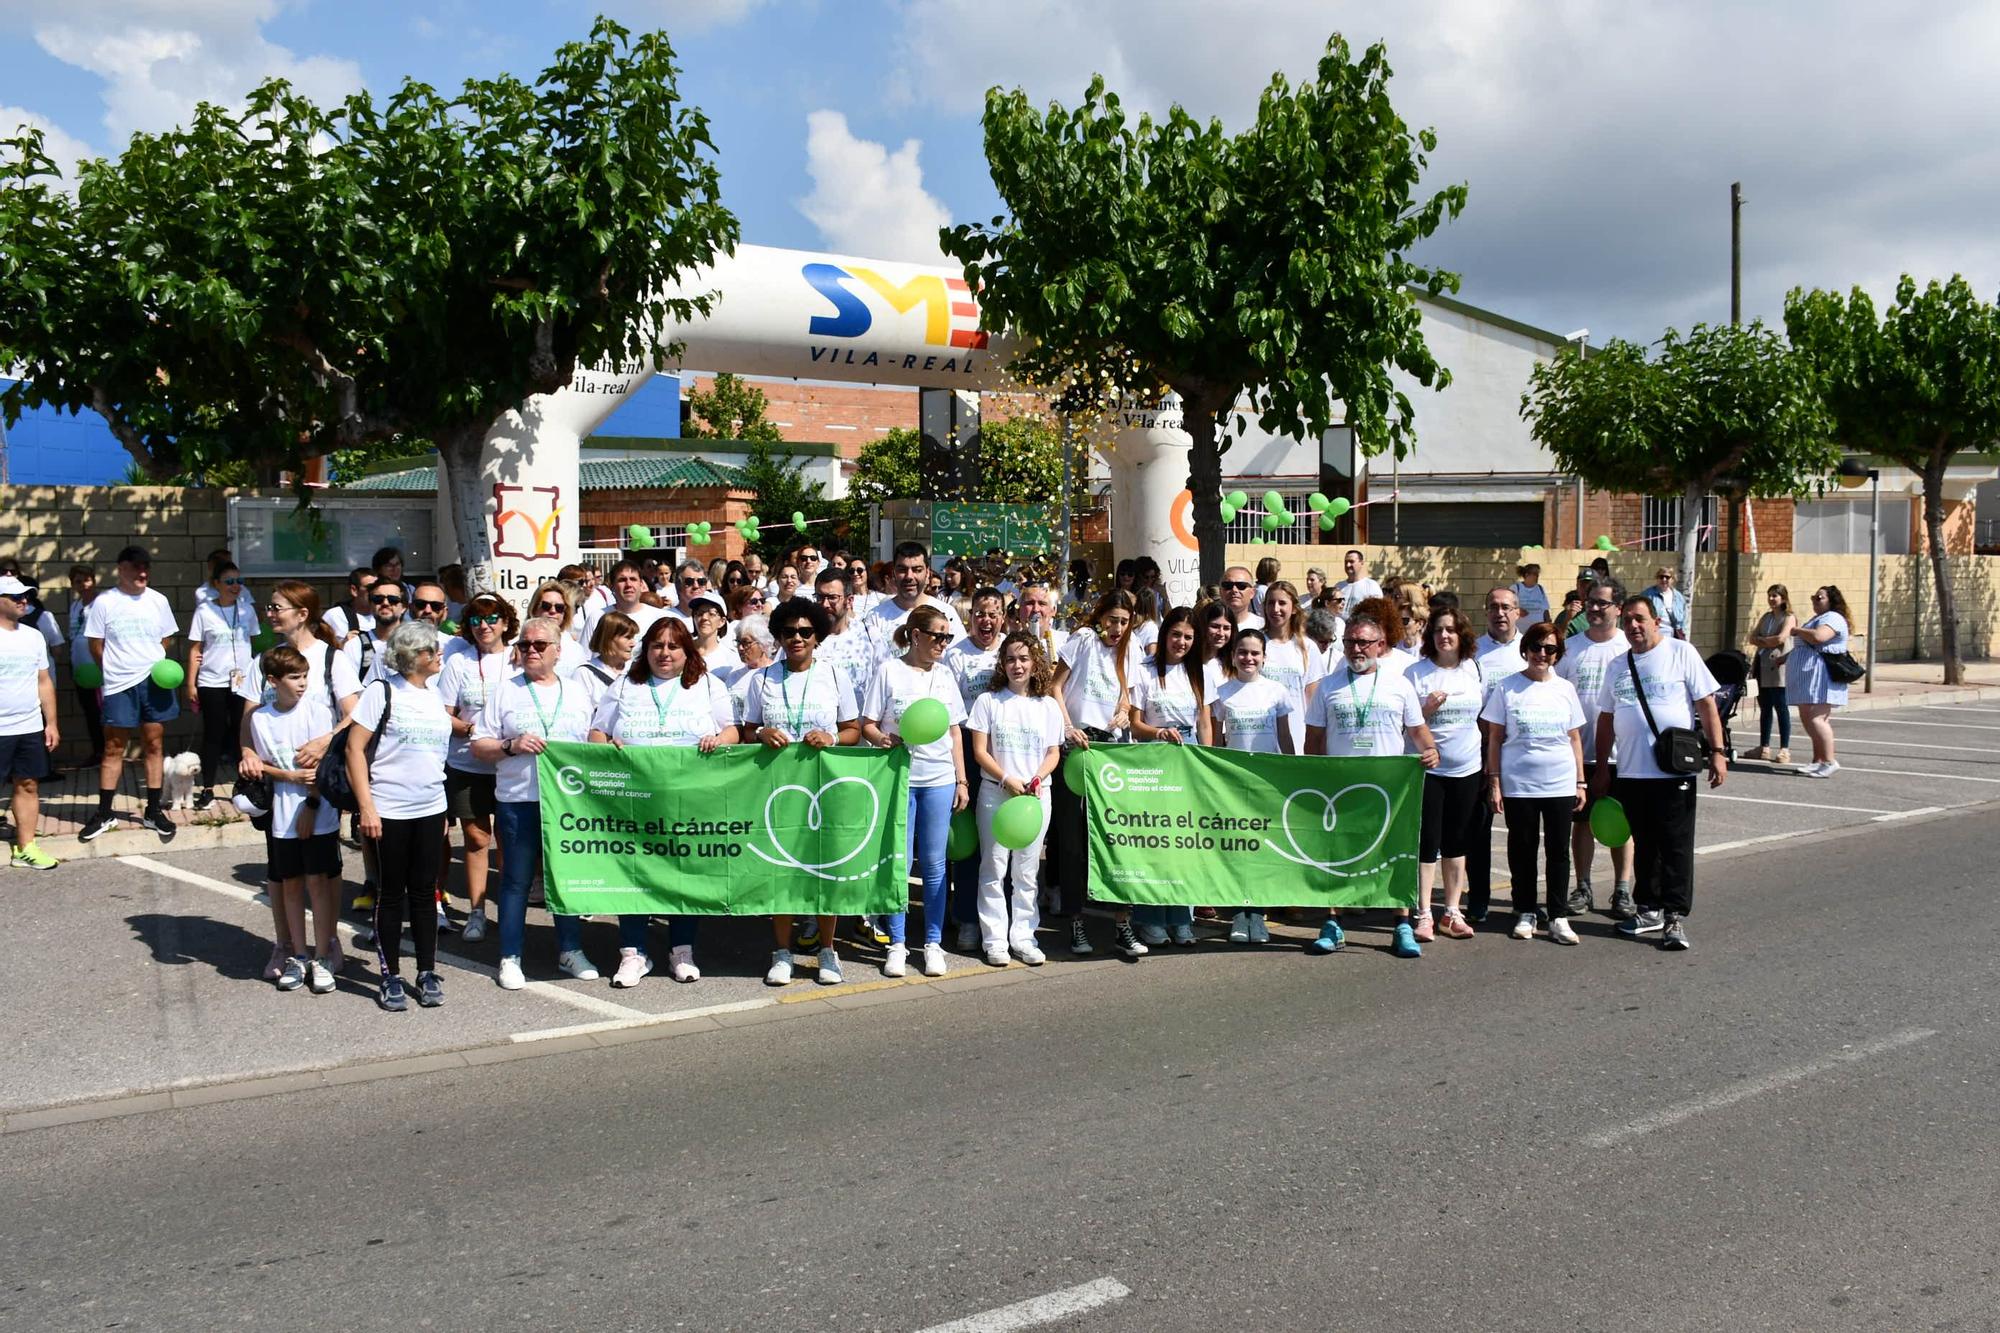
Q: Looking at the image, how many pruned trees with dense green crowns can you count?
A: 4